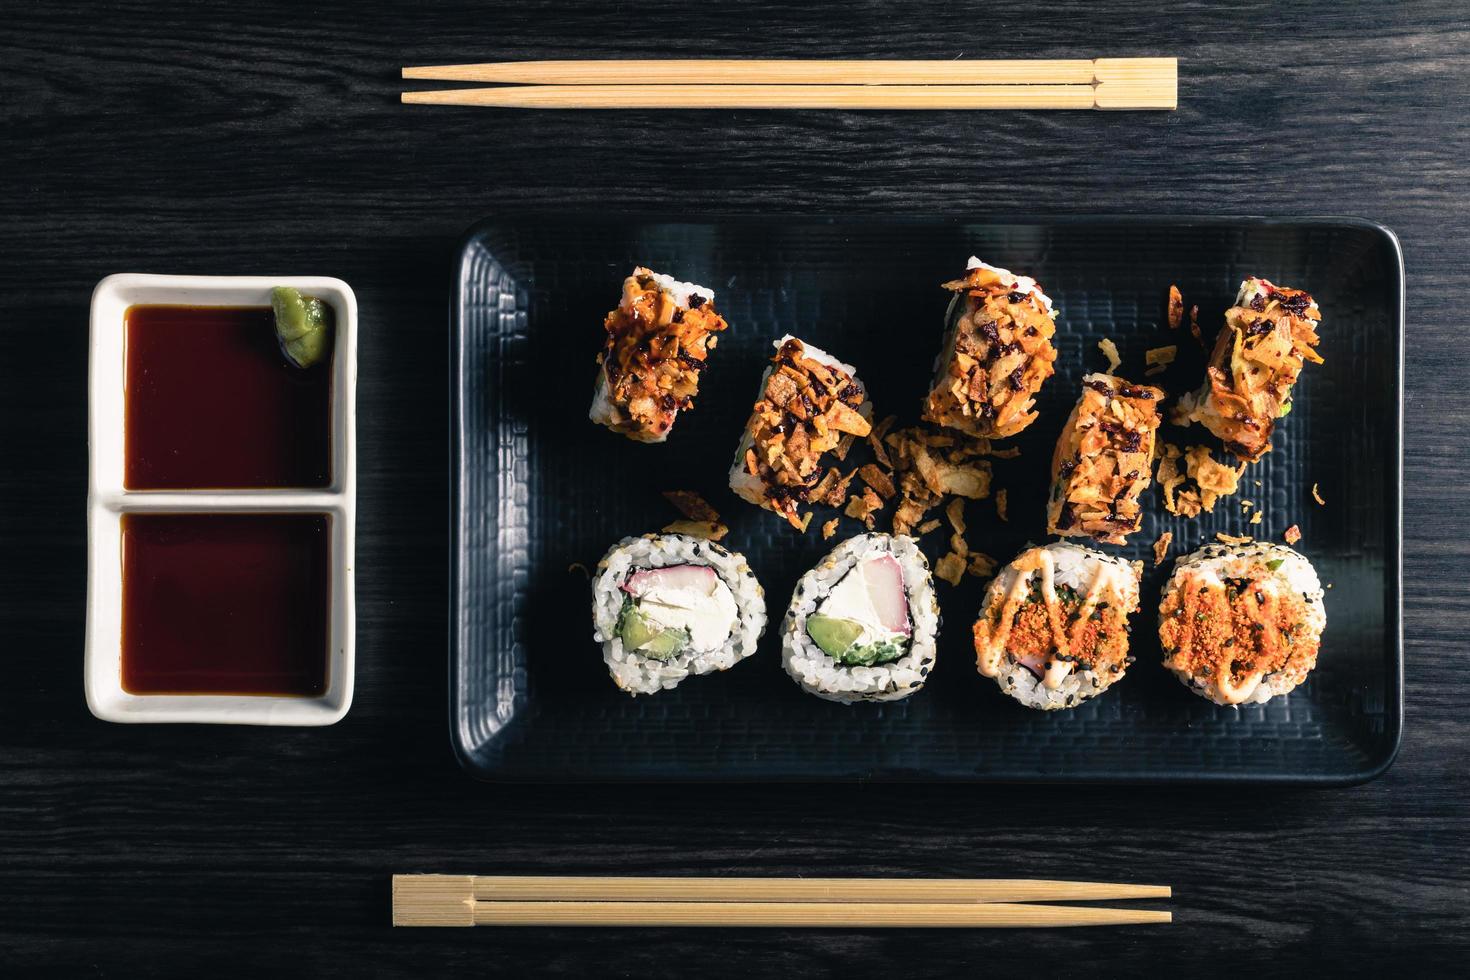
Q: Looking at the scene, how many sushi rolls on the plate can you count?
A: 9